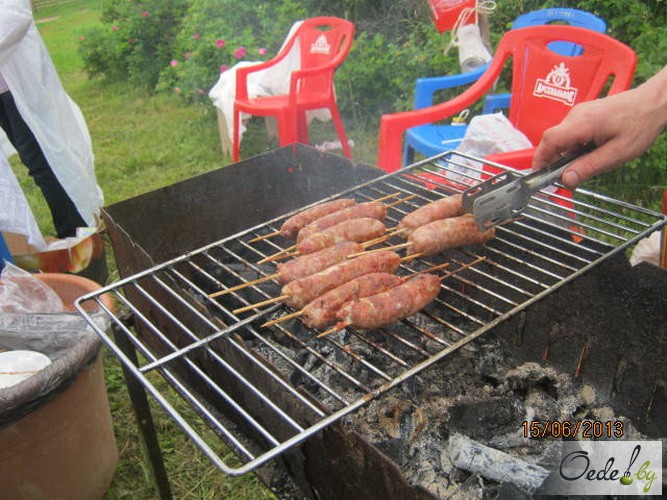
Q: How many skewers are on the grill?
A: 9